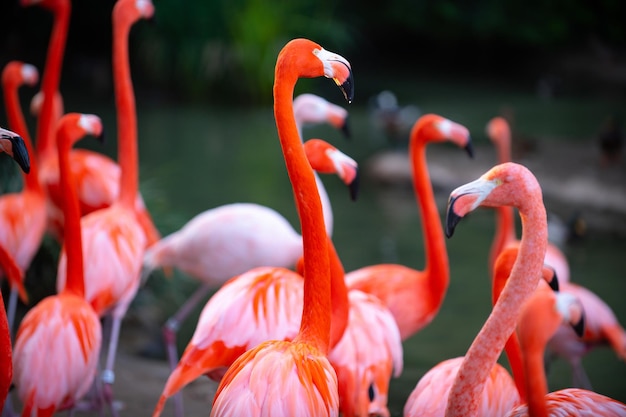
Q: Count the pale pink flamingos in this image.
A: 1